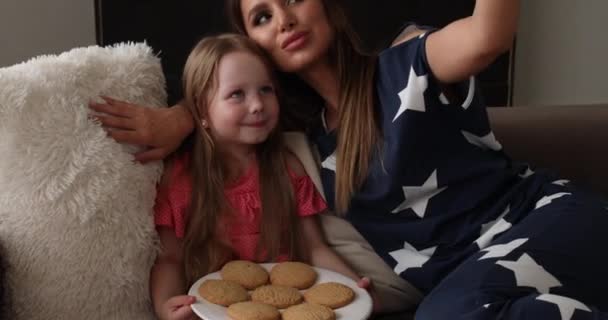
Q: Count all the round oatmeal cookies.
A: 7